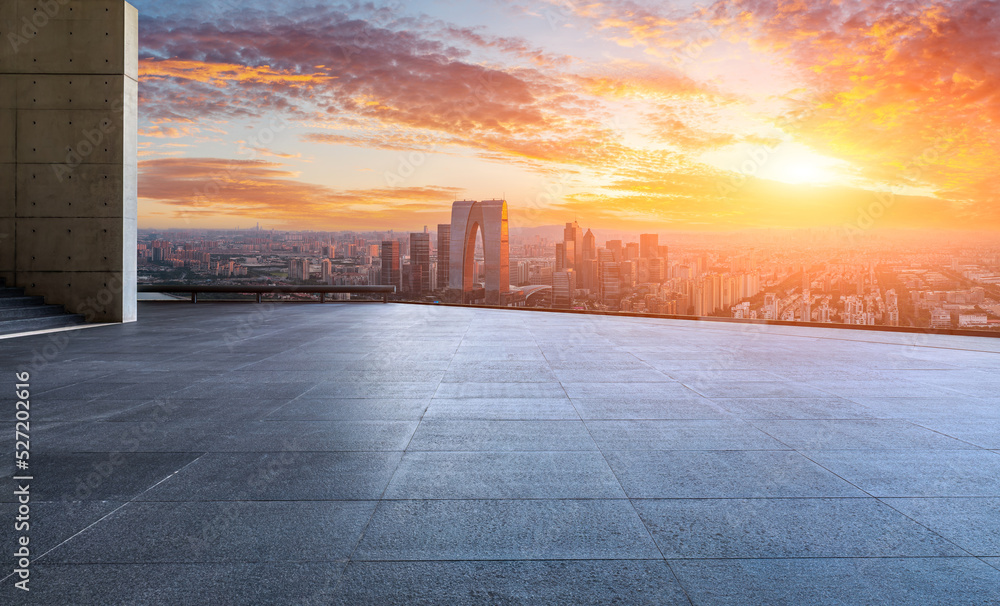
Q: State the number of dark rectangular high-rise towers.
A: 3